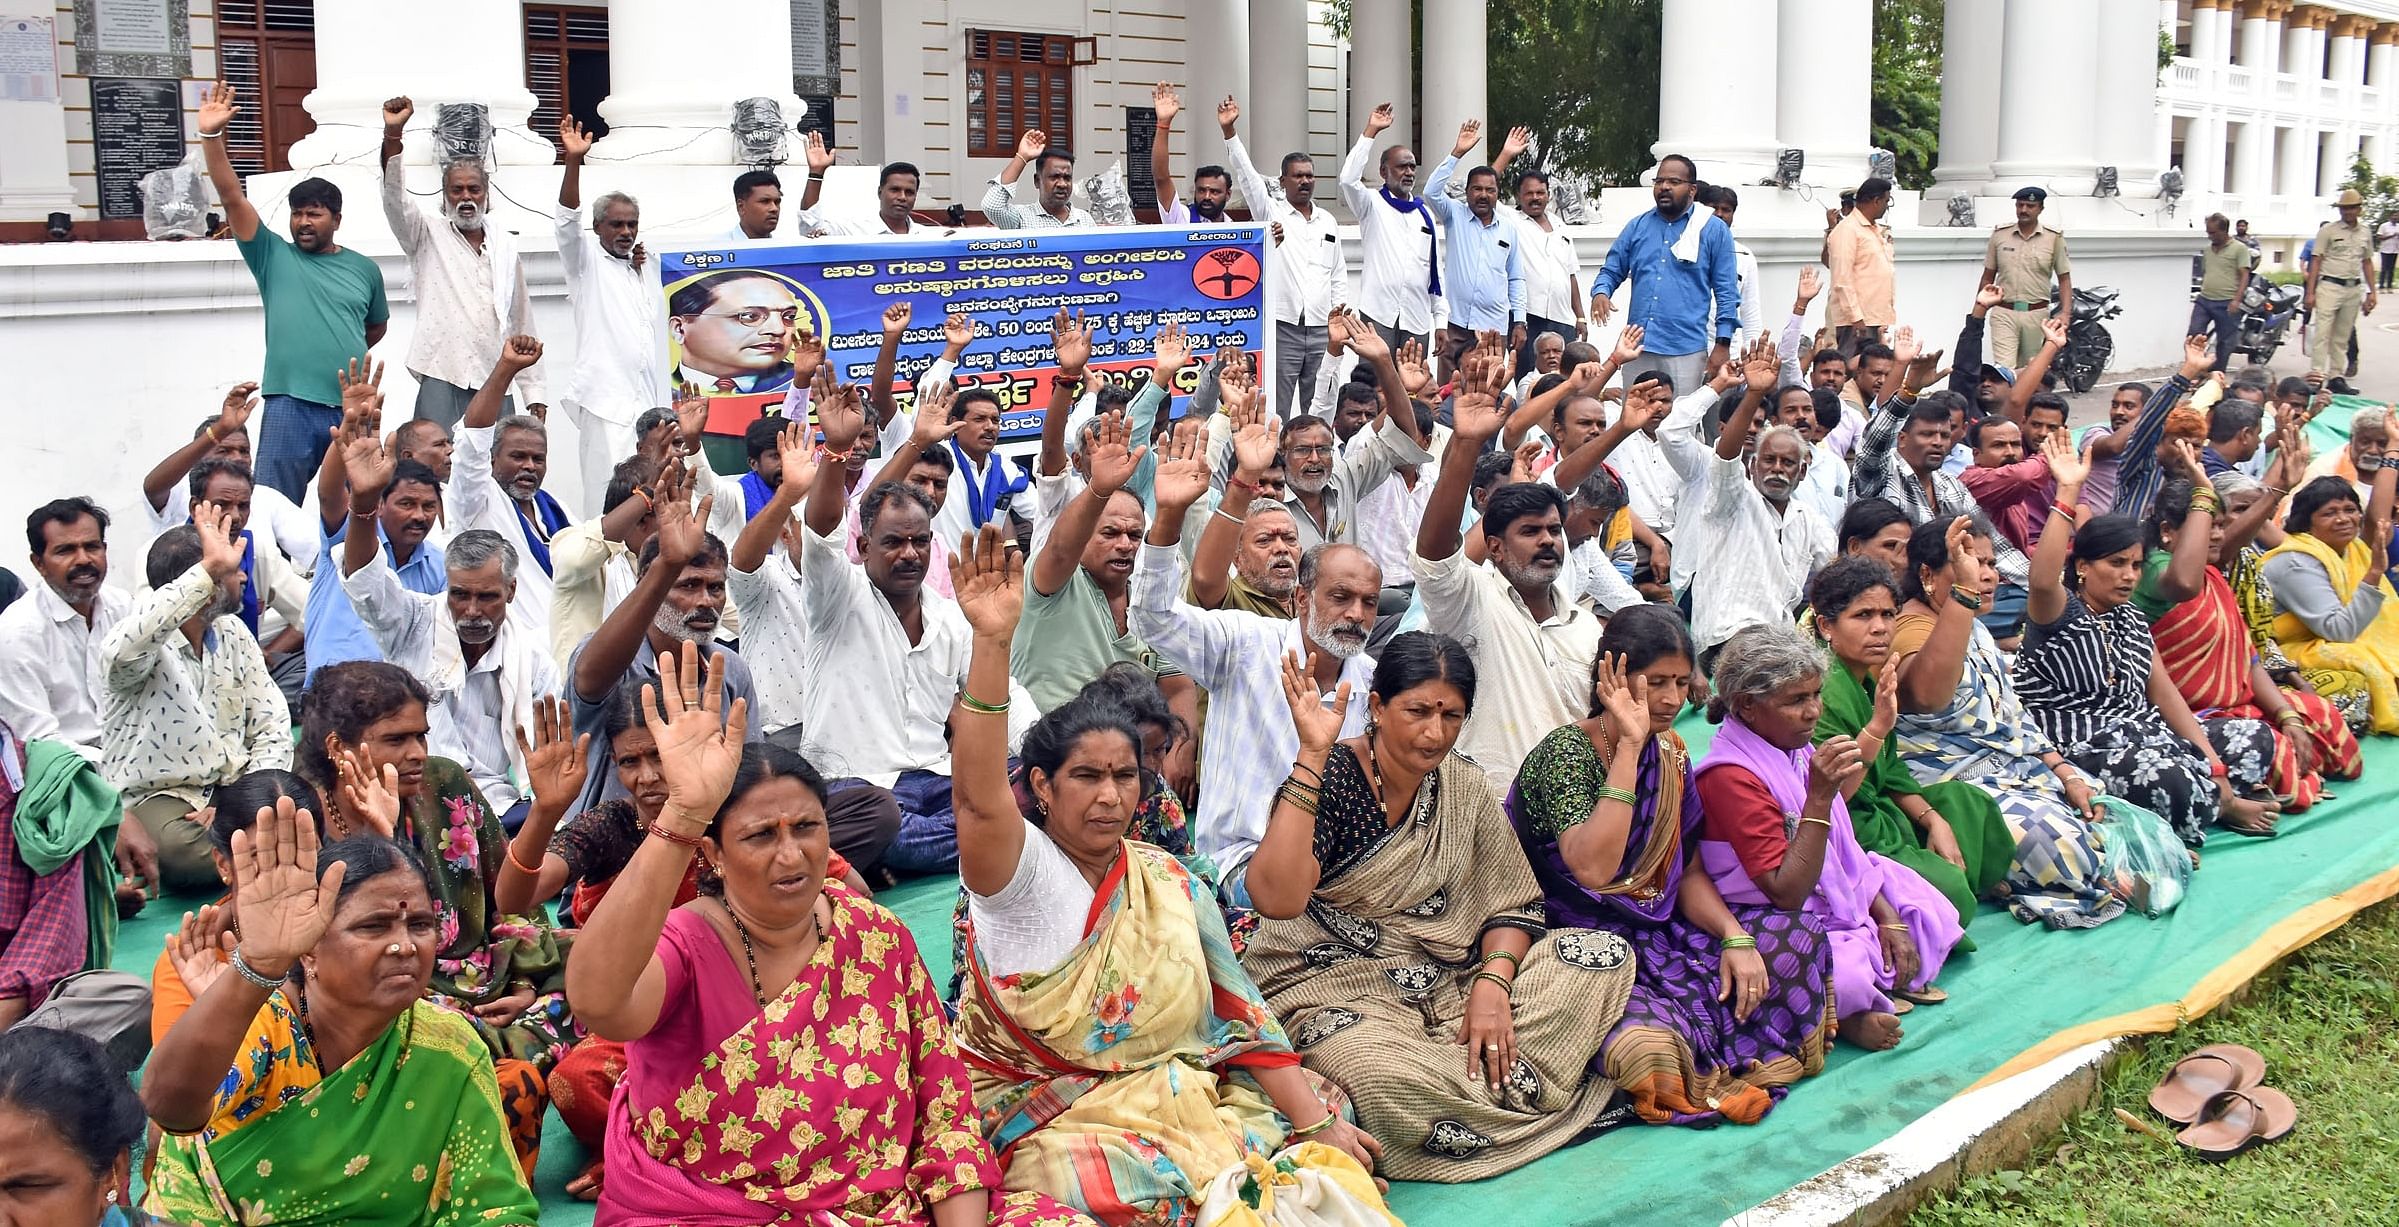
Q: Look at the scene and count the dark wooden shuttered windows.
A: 3